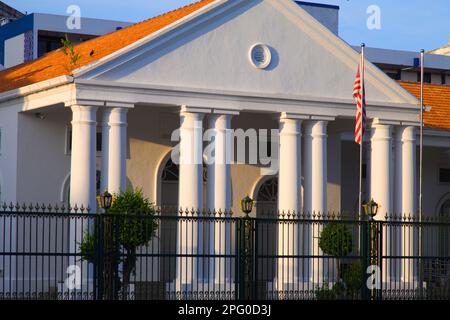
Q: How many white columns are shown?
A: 8